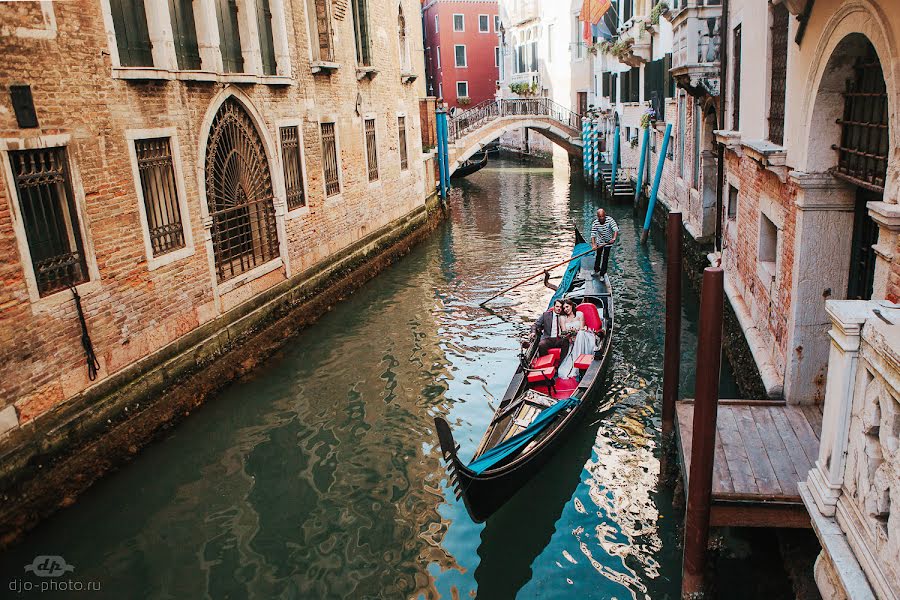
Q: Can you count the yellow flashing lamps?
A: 0